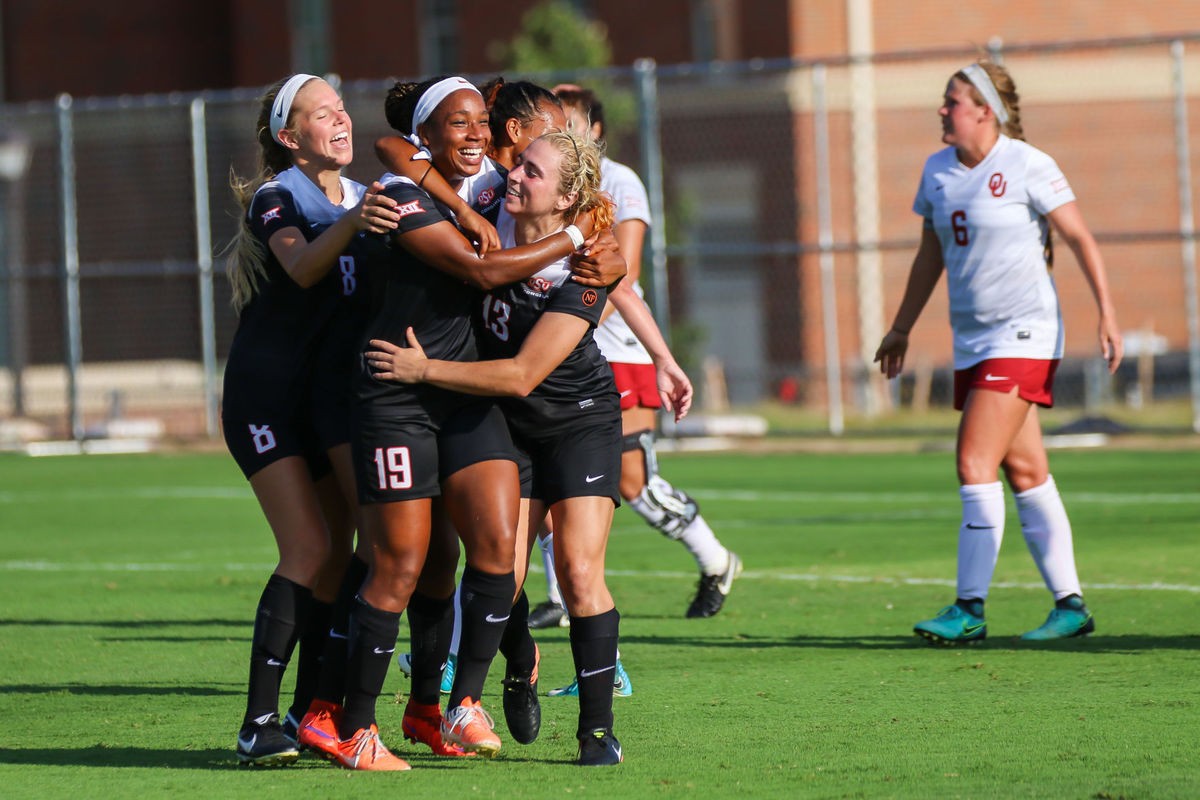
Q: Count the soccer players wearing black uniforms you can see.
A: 4